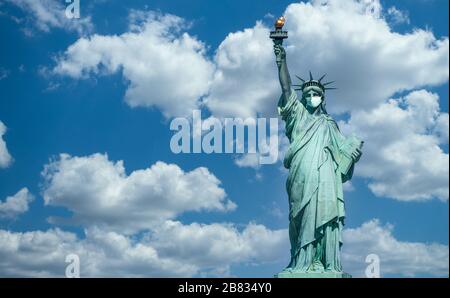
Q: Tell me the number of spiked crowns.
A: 1